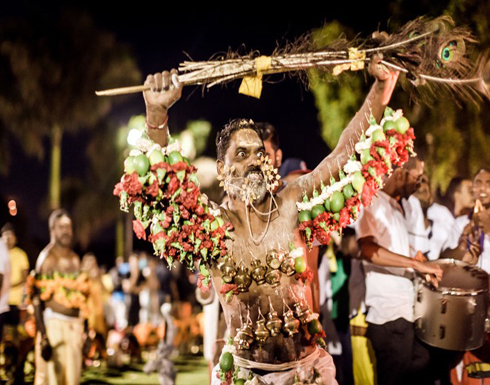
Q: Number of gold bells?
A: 11